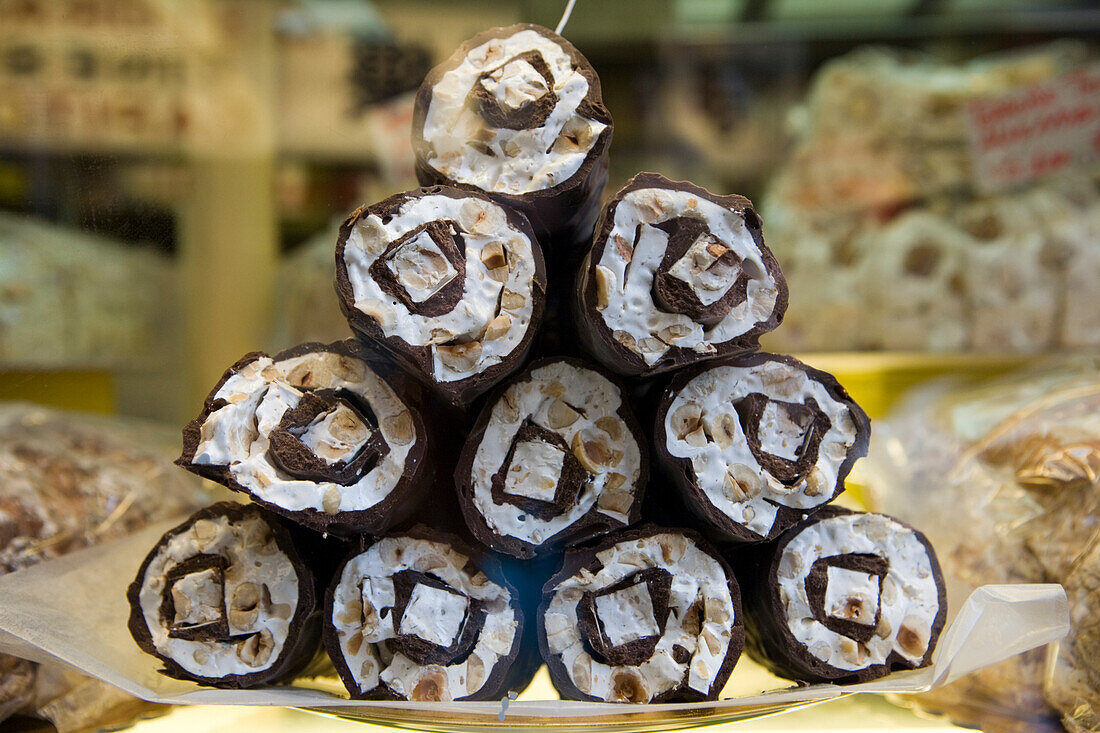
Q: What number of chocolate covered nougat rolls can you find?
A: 10